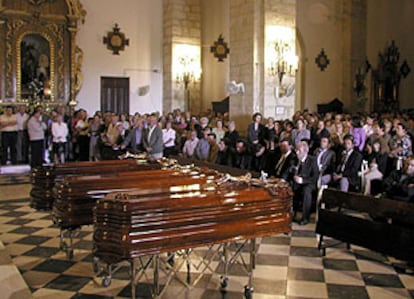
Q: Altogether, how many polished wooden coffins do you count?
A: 3